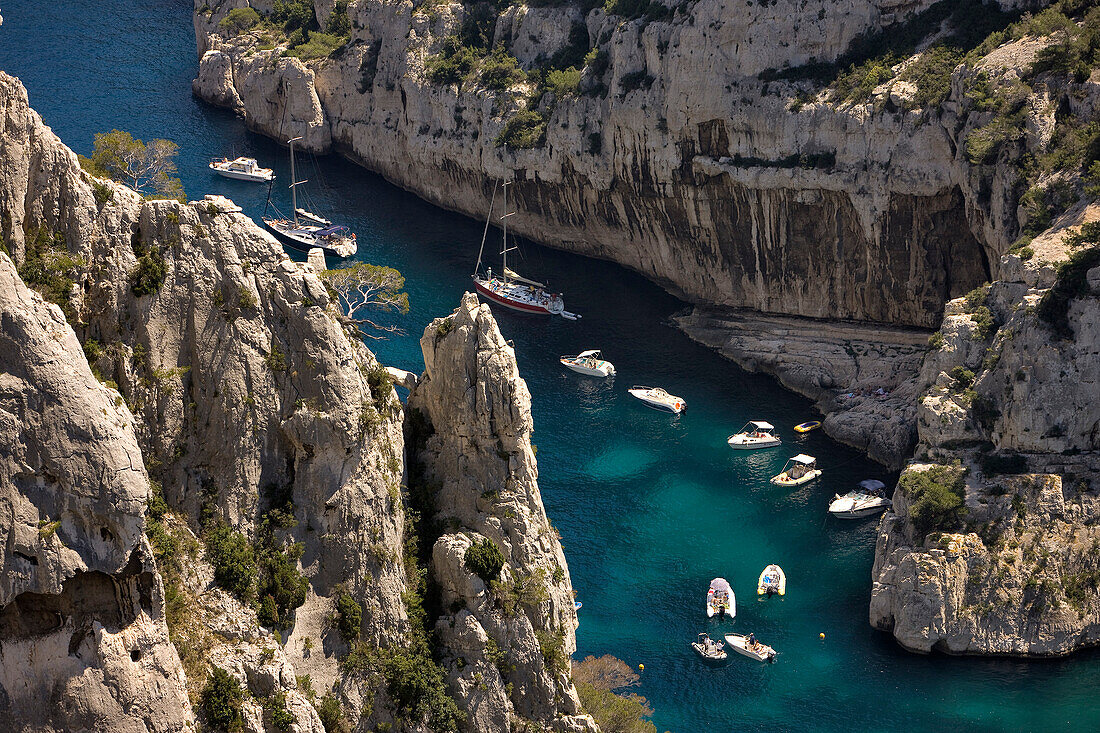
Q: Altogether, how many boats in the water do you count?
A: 13